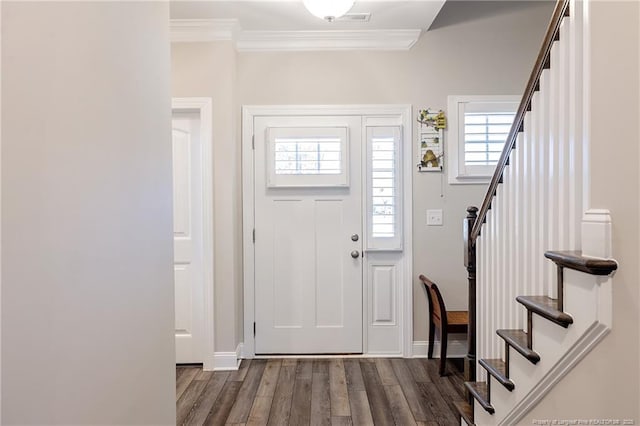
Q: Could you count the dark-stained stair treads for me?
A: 6